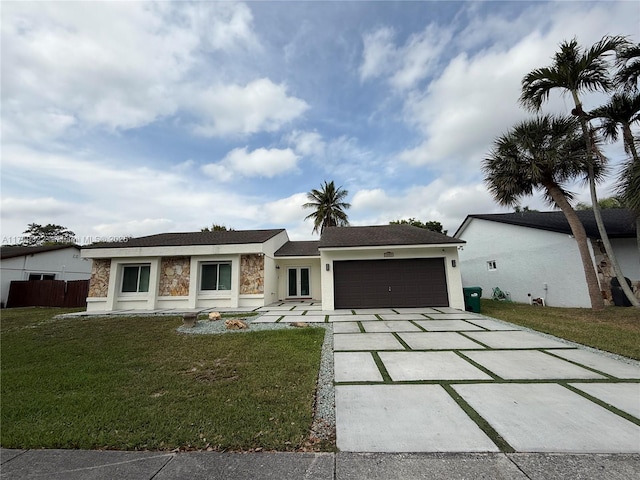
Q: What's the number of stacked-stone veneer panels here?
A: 3